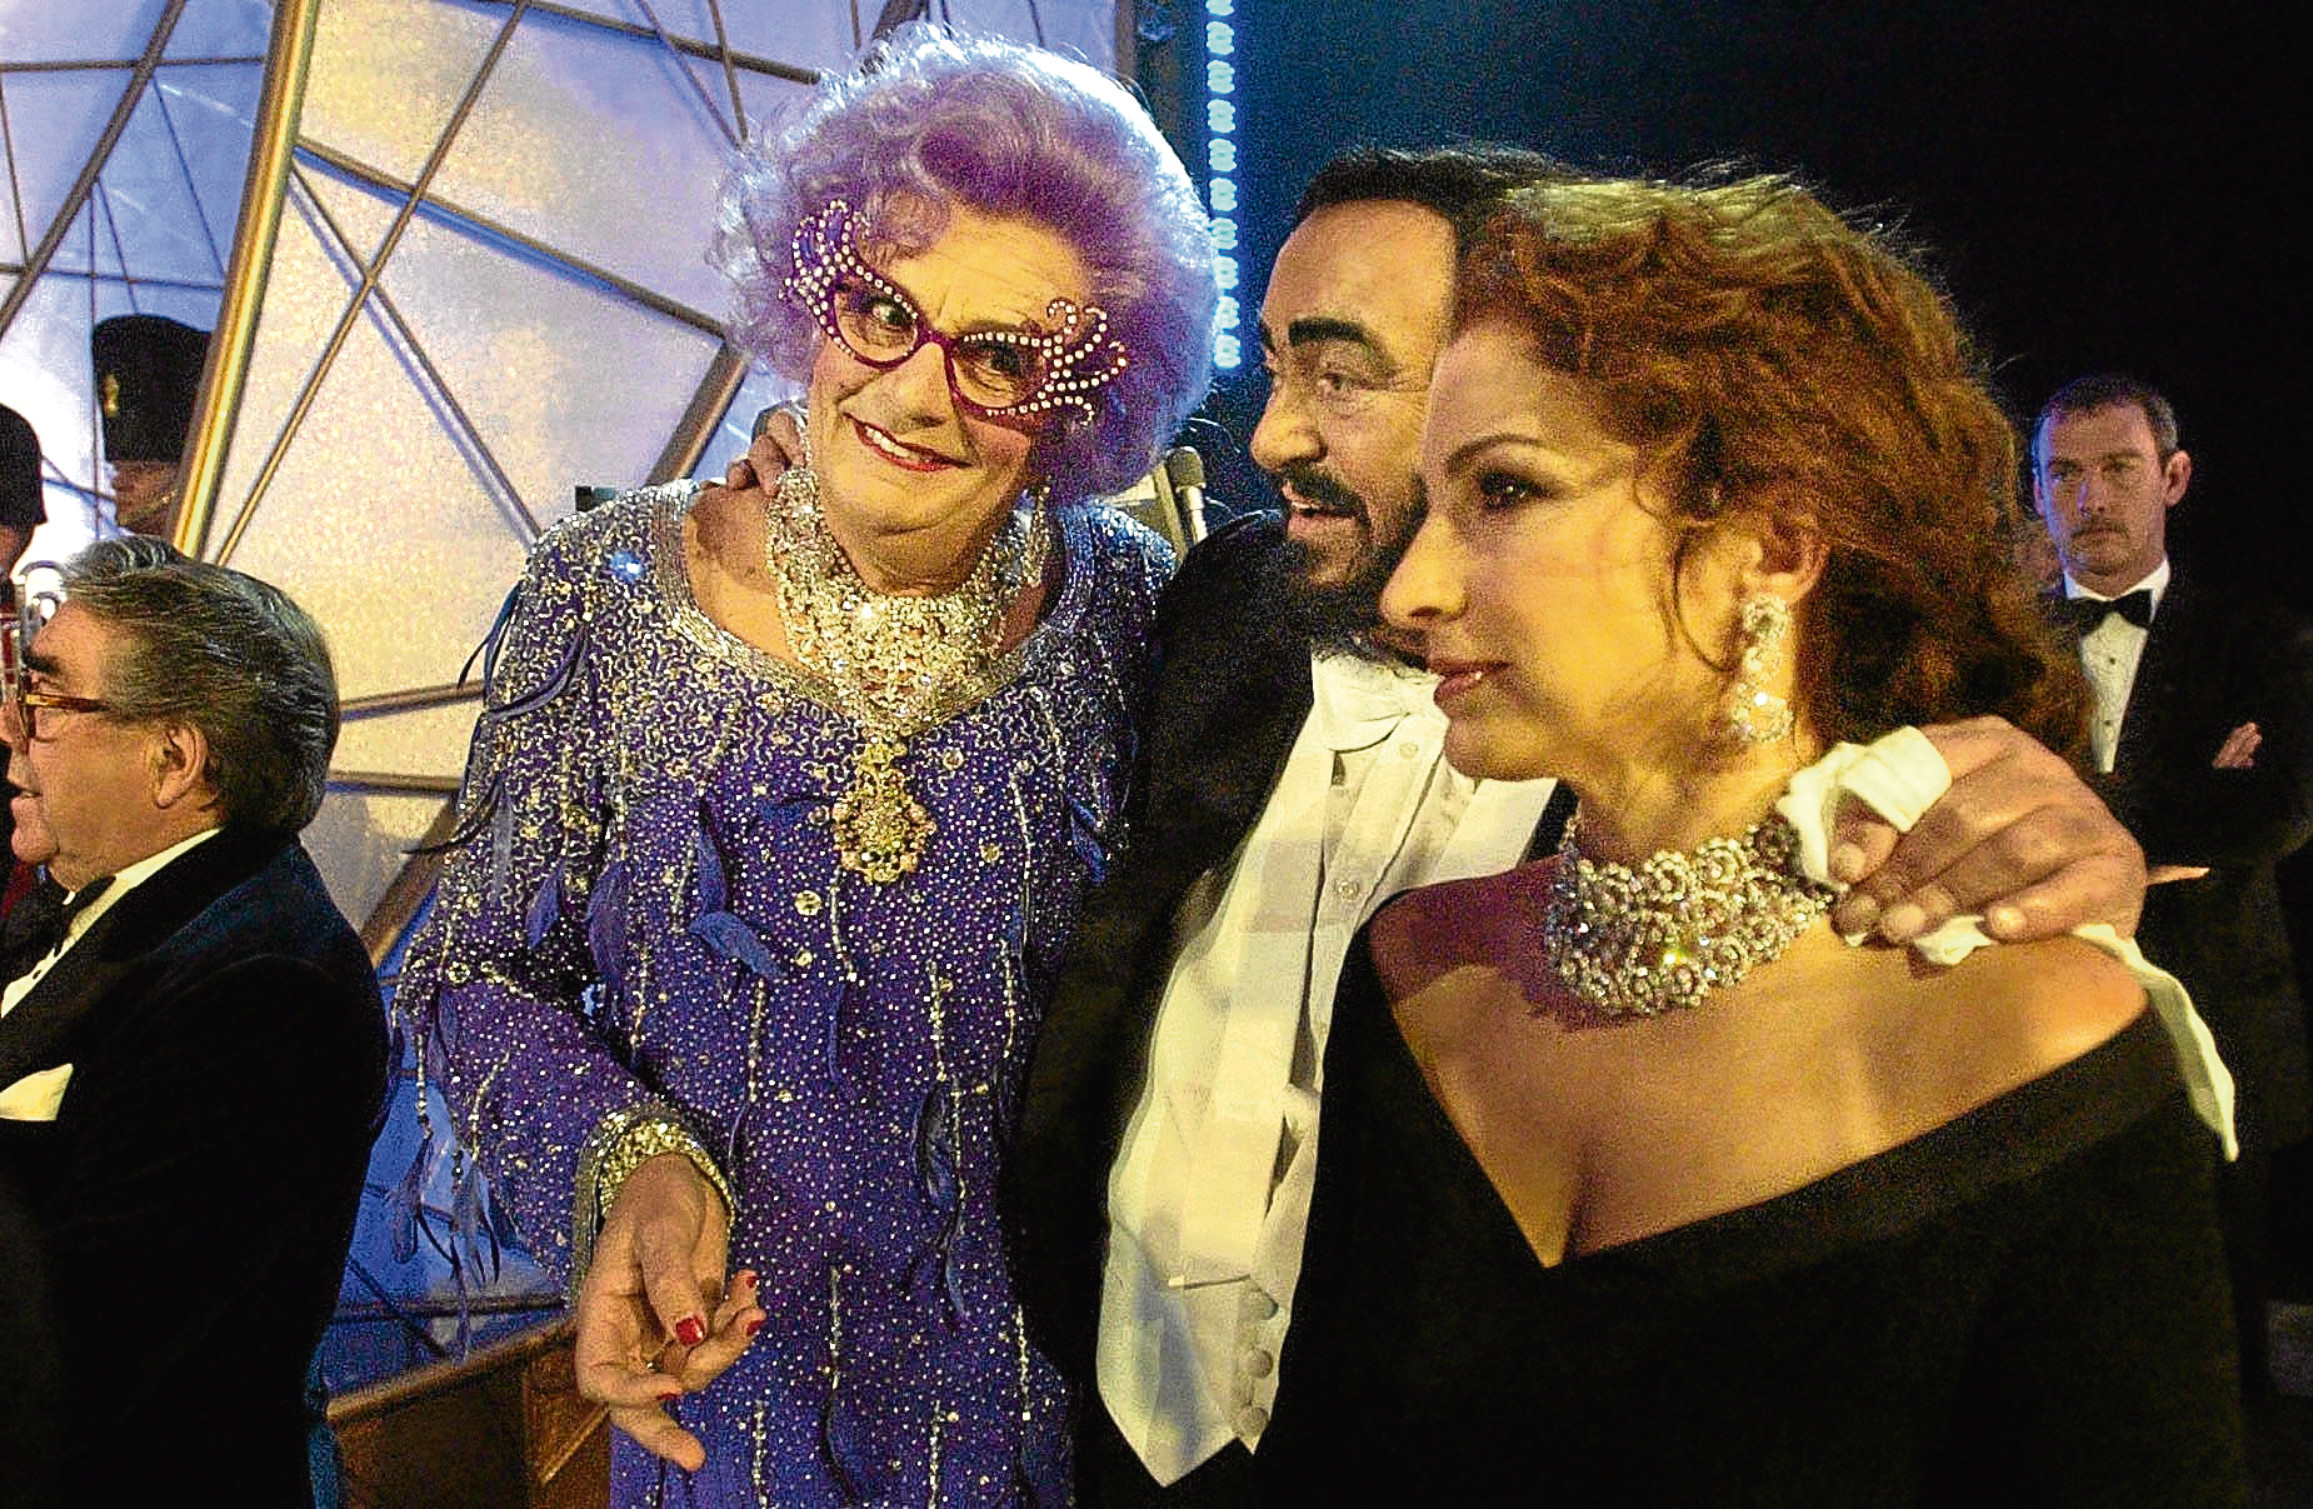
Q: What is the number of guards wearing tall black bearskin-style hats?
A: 2